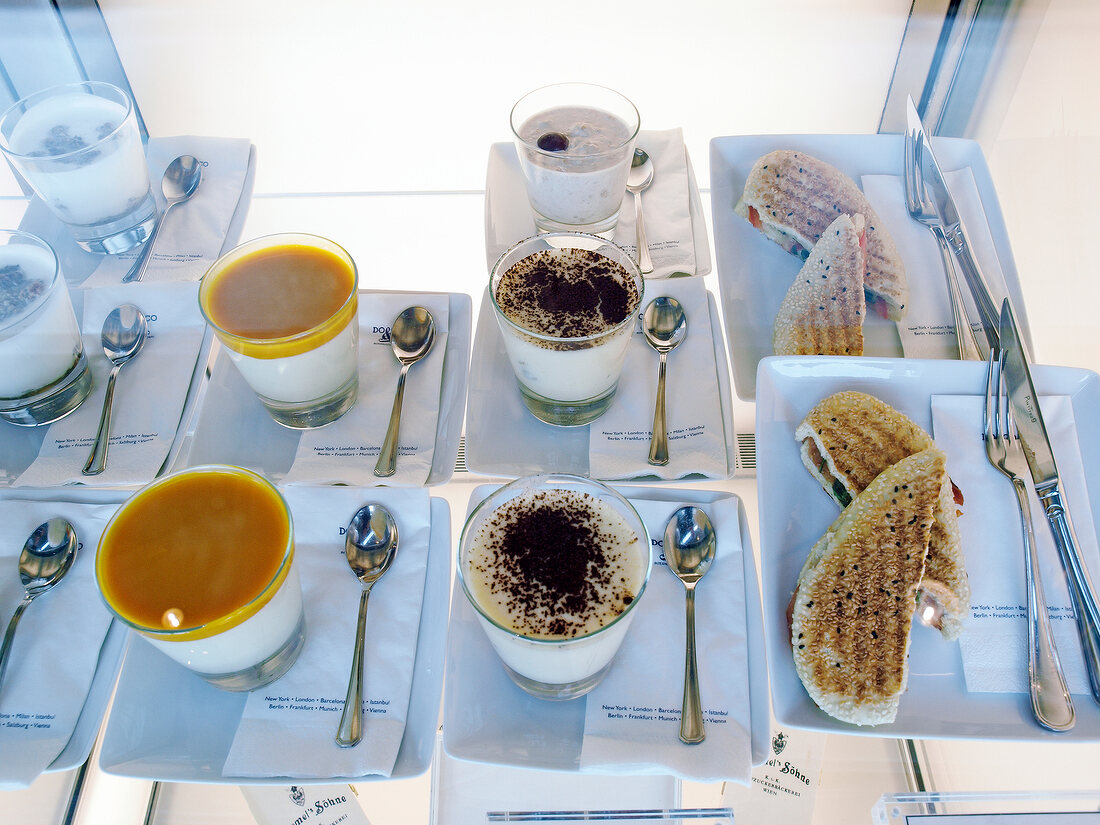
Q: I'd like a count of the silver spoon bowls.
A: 8